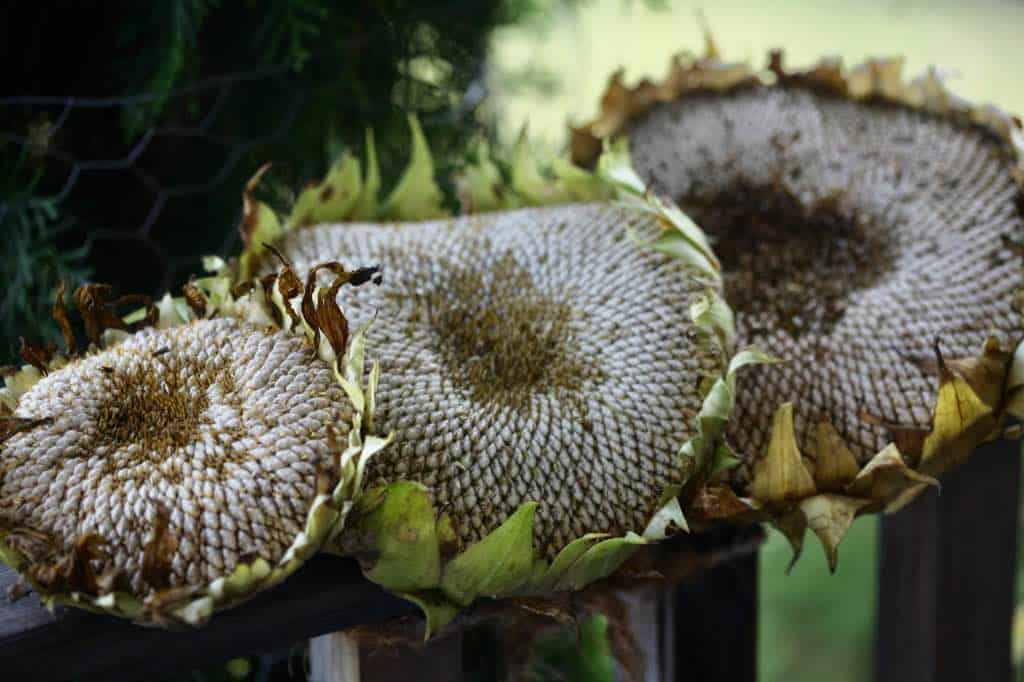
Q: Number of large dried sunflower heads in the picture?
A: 3